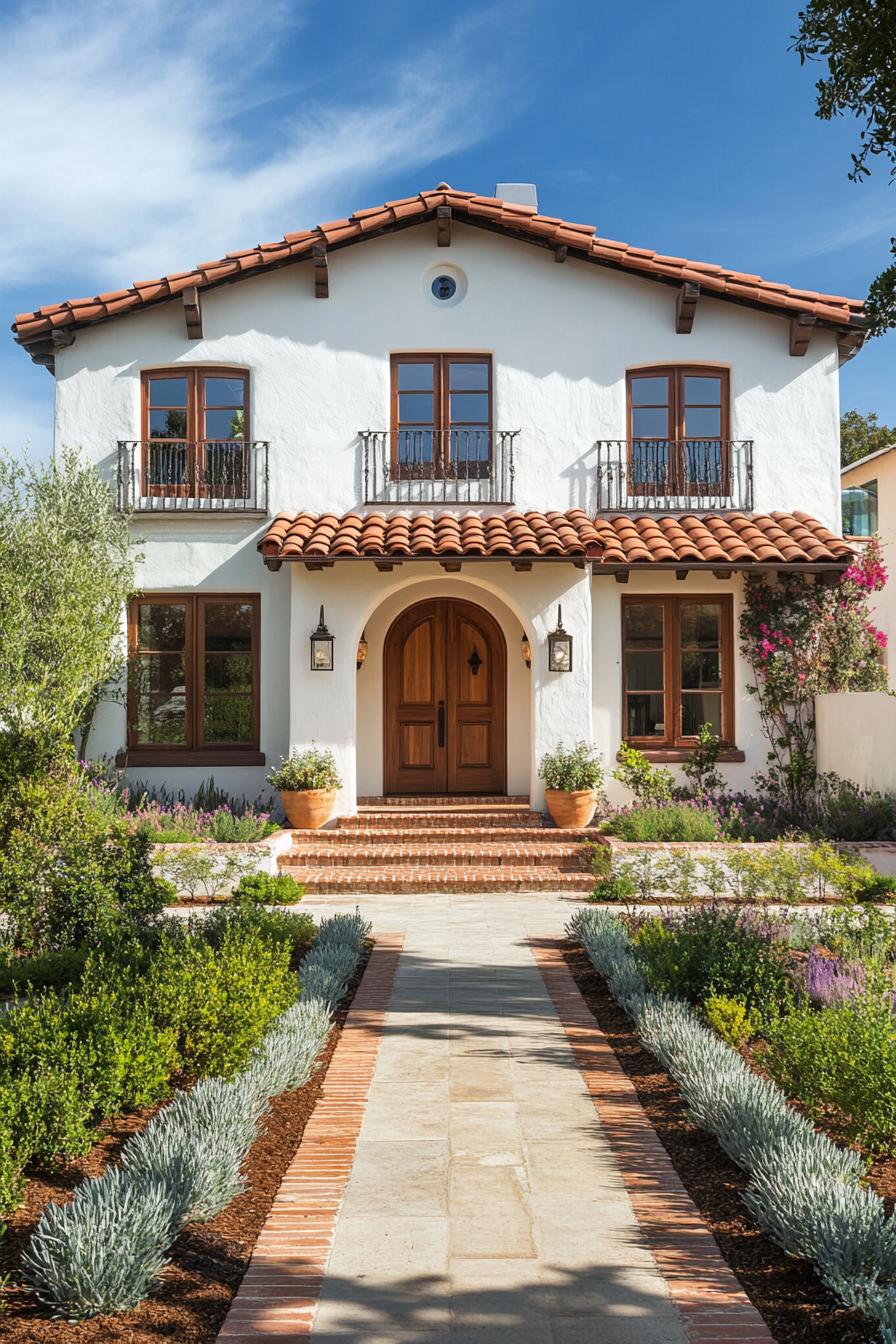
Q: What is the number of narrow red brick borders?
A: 2